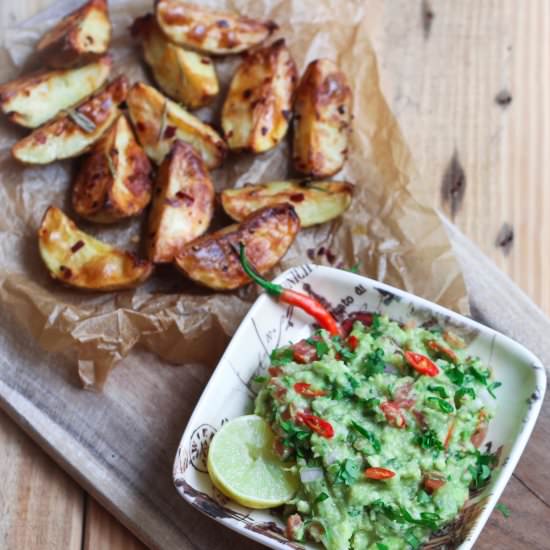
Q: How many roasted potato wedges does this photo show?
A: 13